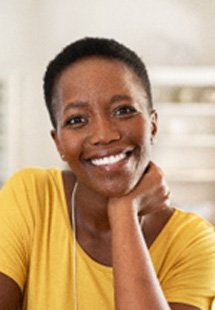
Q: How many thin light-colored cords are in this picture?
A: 1